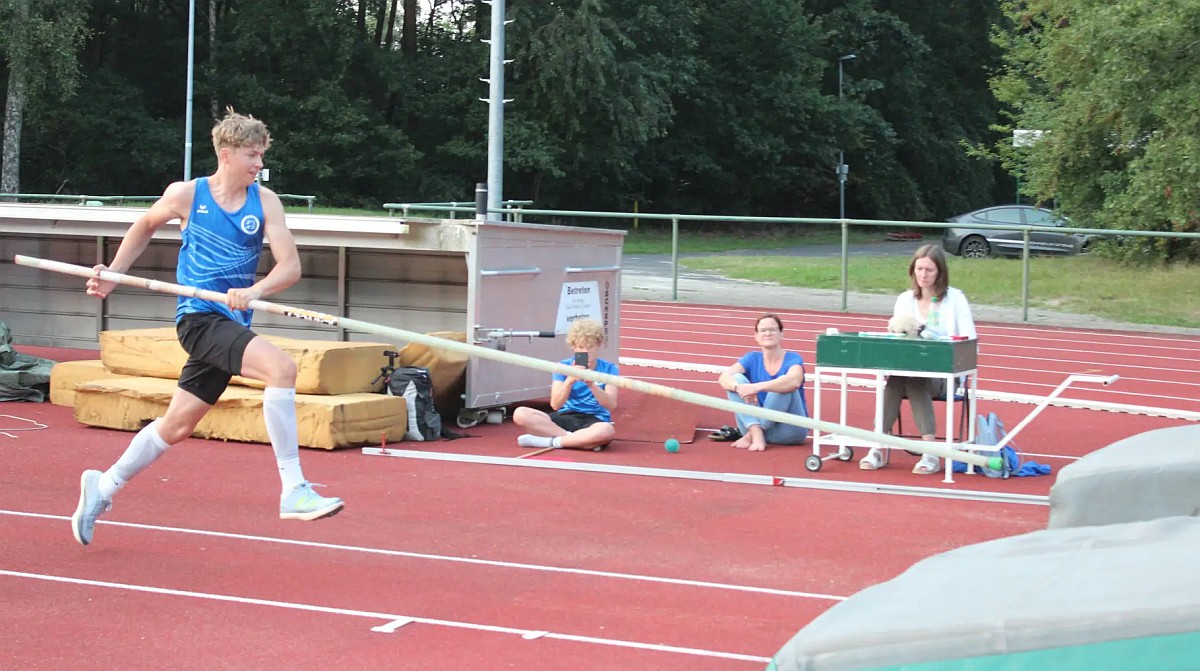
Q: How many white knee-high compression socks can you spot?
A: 2